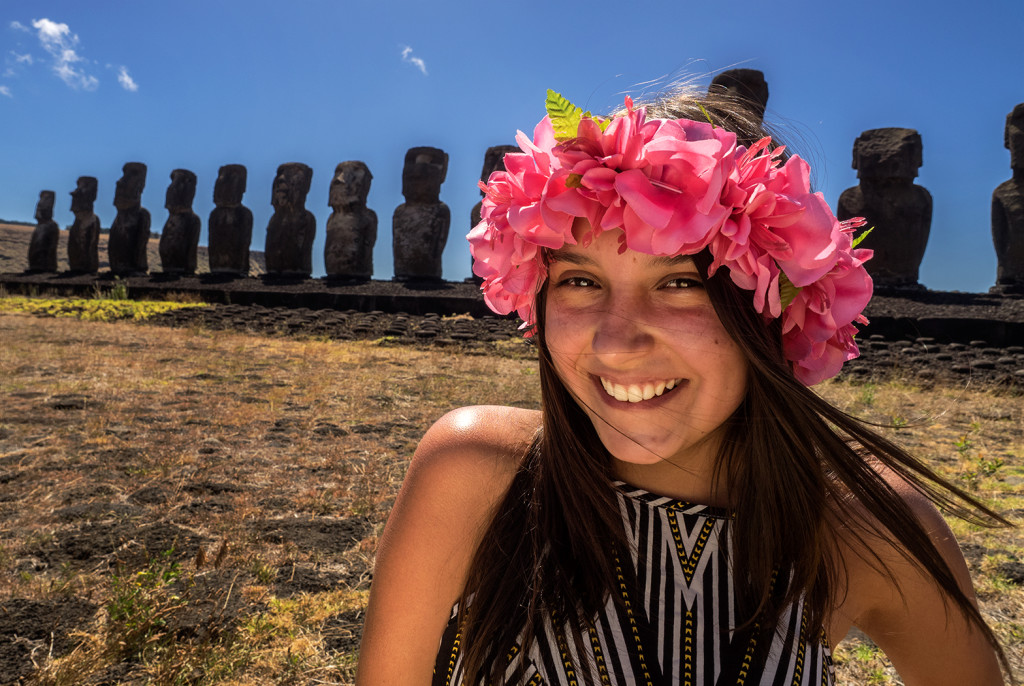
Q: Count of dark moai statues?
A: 12